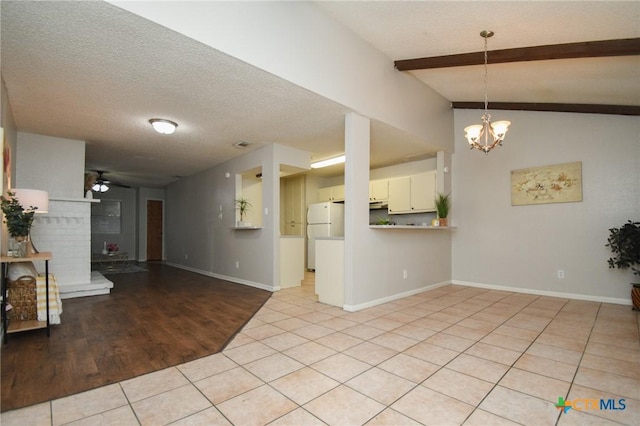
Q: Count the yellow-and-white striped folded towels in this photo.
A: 1